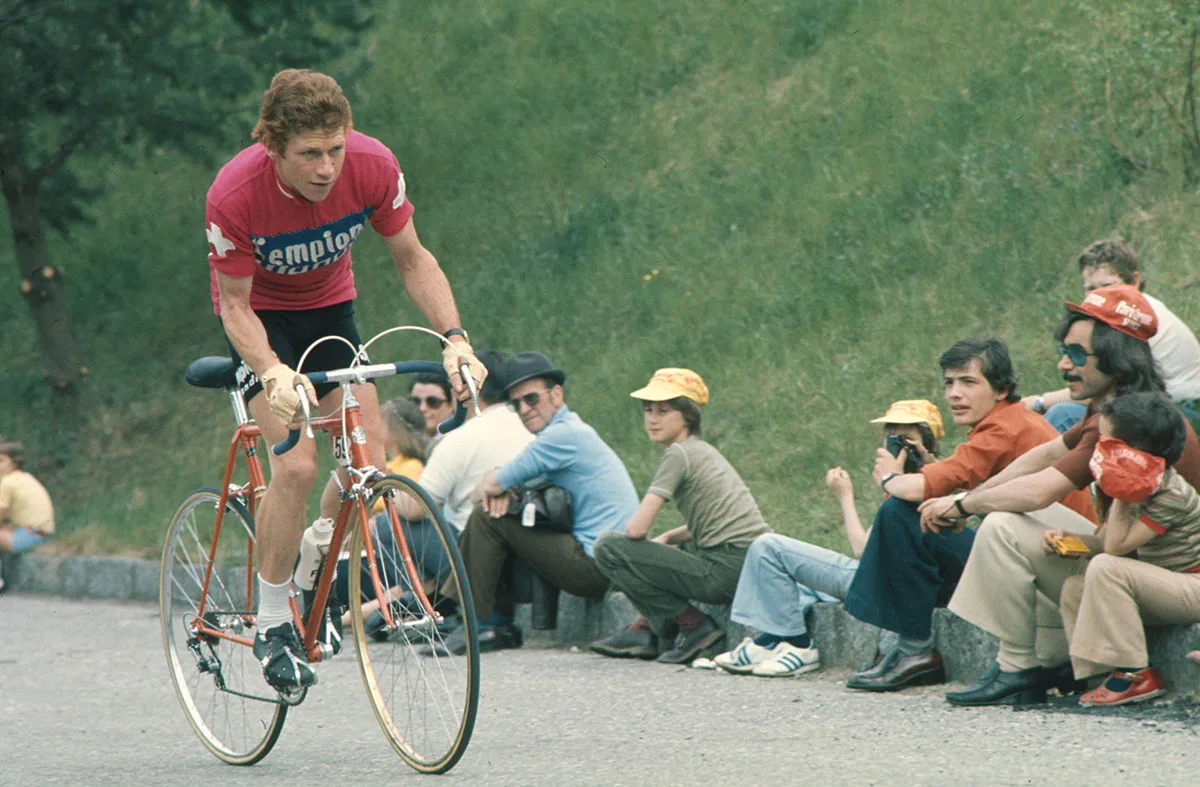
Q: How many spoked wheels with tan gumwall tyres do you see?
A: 2